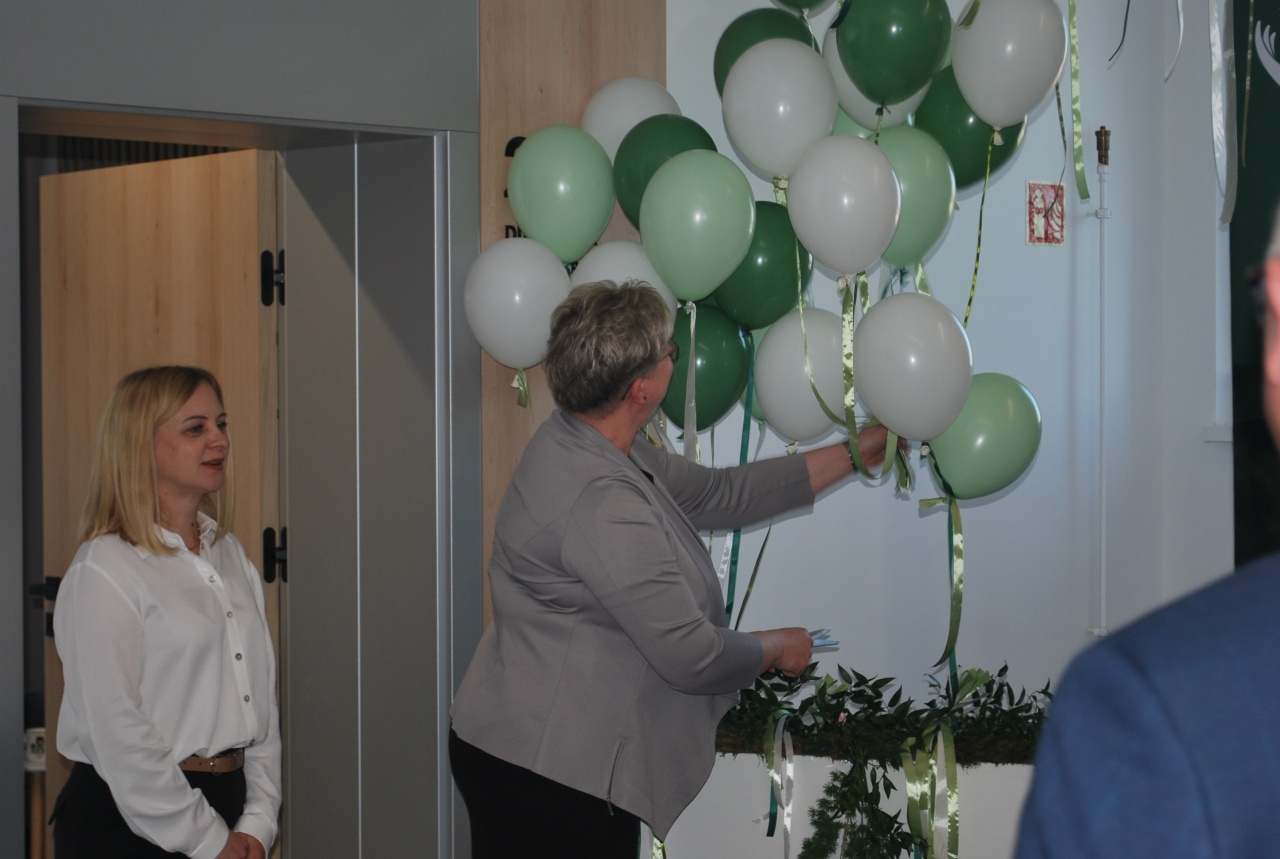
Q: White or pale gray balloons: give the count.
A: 9